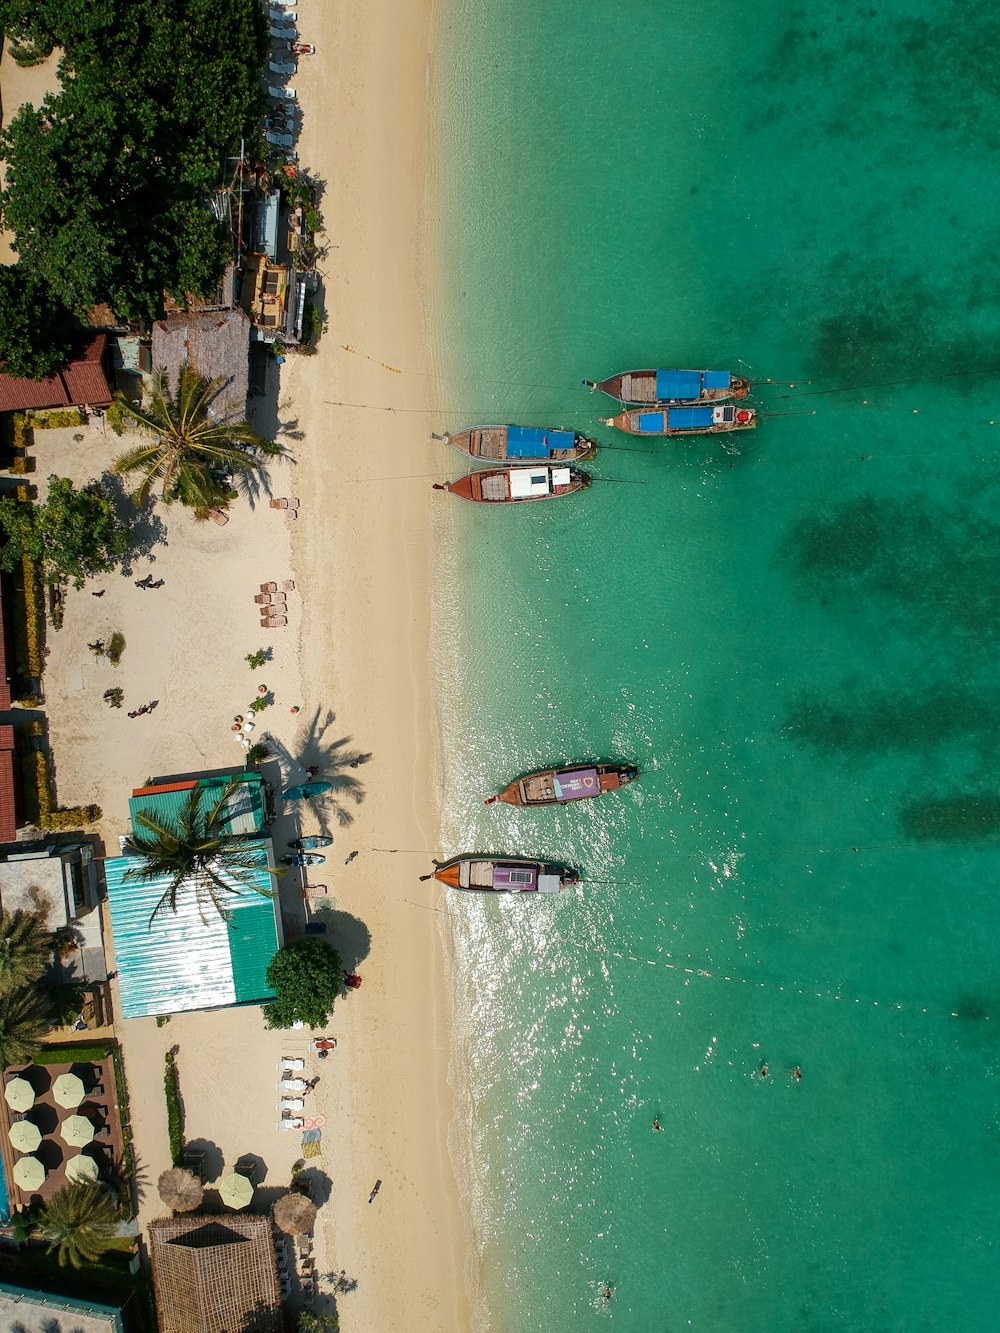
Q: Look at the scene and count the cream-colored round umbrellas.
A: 7